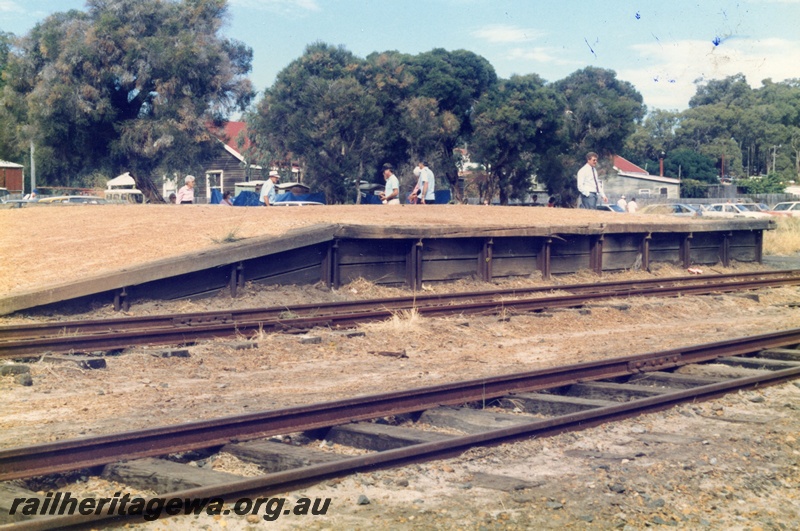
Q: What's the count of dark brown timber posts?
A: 11